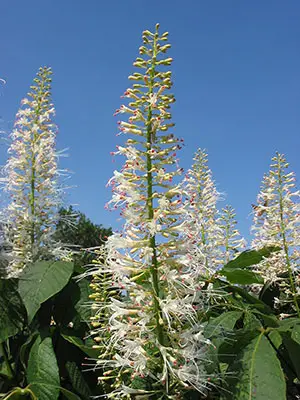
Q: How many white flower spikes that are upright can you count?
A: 5